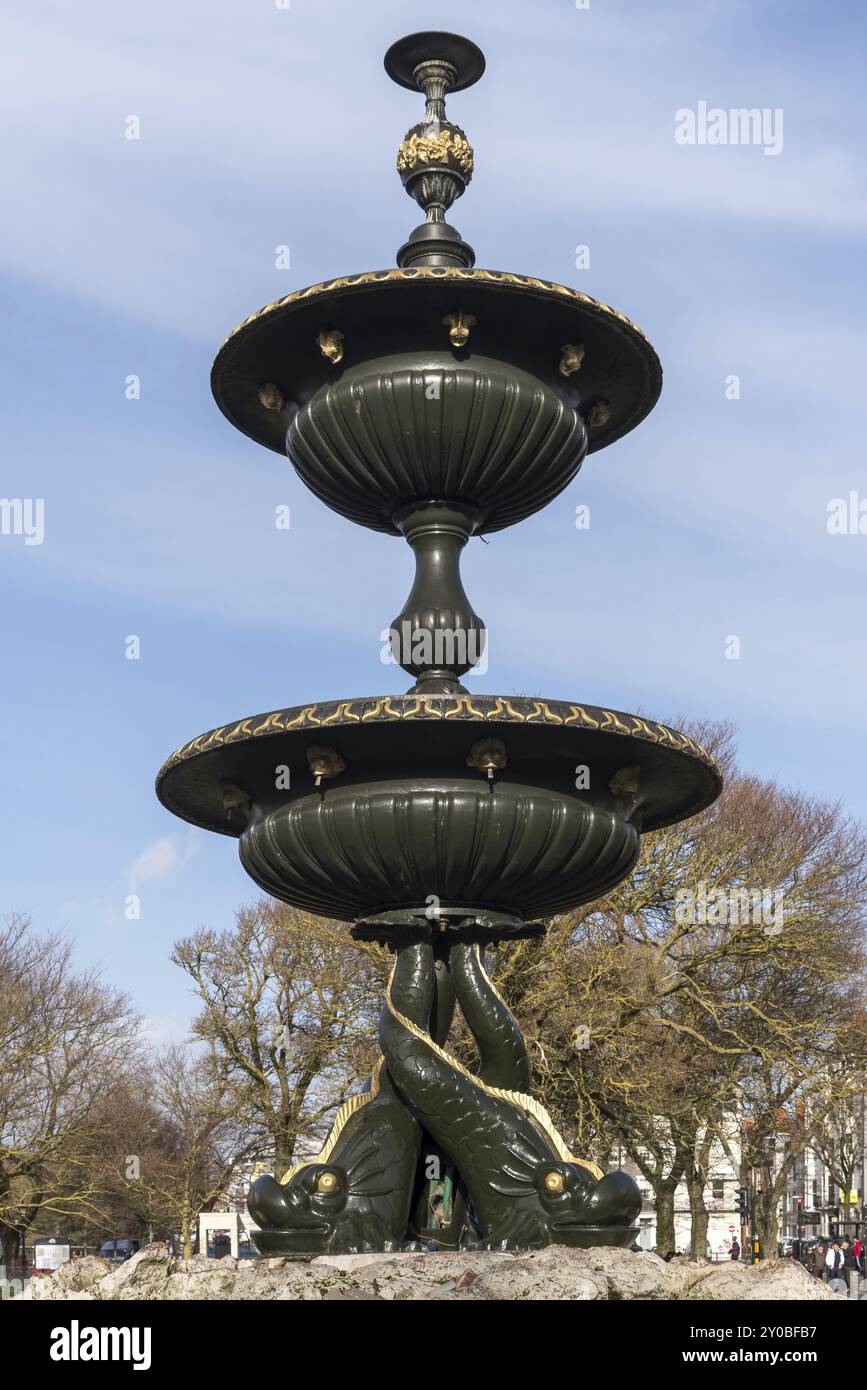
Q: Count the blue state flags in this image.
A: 0